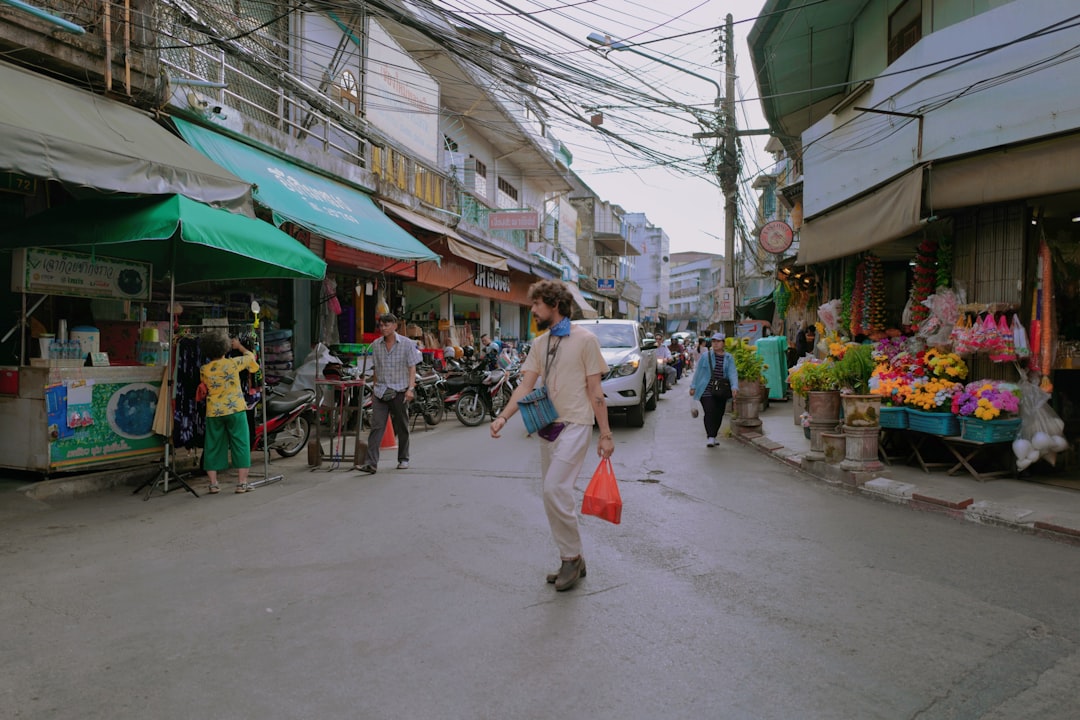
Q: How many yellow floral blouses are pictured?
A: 1